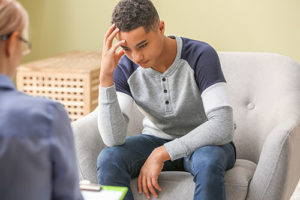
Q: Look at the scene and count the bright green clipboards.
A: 1